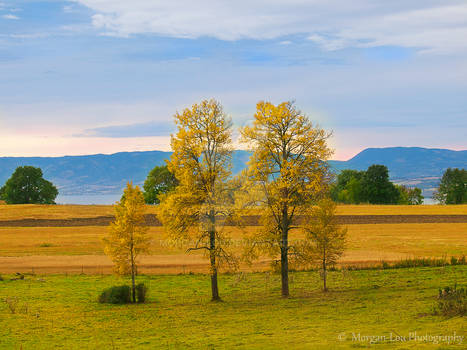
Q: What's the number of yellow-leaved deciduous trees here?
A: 4